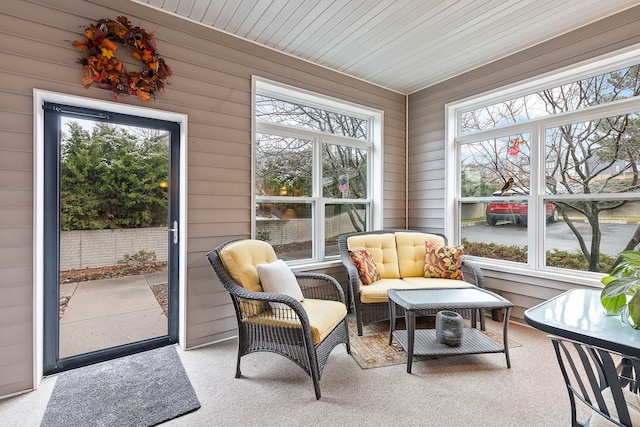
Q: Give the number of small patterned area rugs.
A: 1